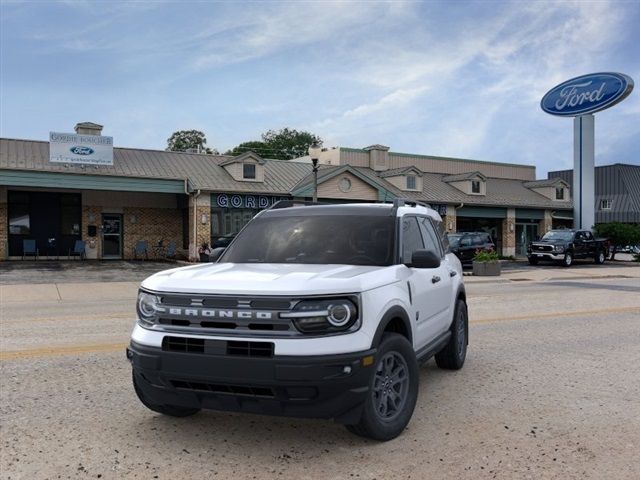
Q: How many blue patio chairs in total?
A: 4